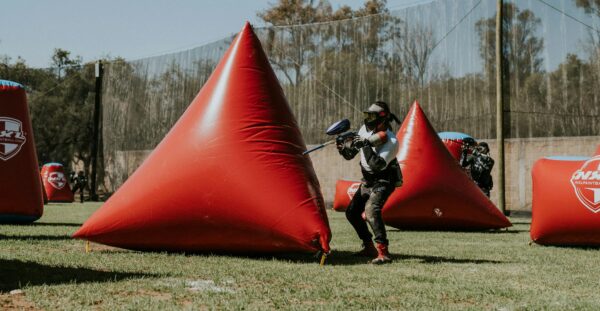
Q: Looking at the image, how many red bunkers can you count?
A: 7